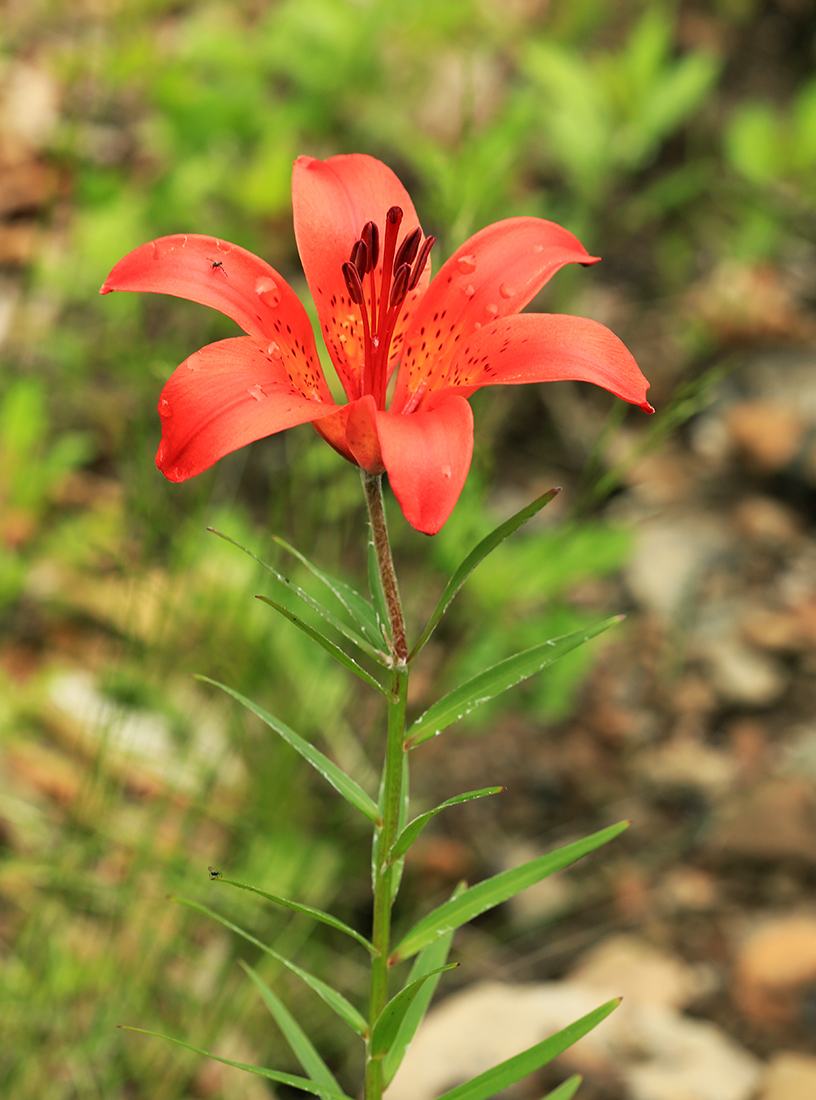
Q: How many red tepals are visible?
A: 6